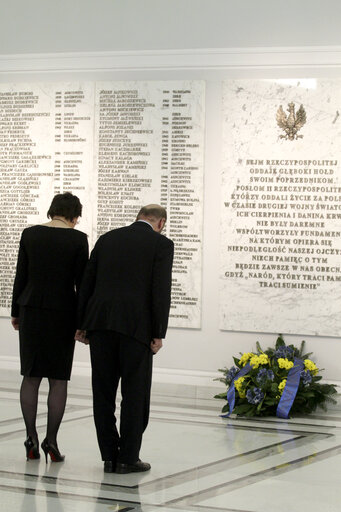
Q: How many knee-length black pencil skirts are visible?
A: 1